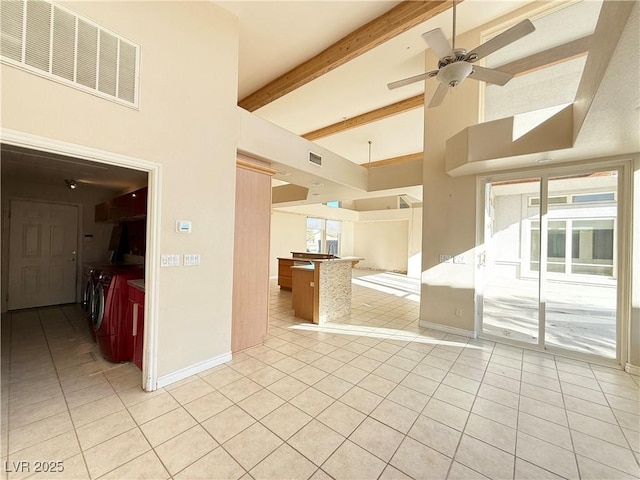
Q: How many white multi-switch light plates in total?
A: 4